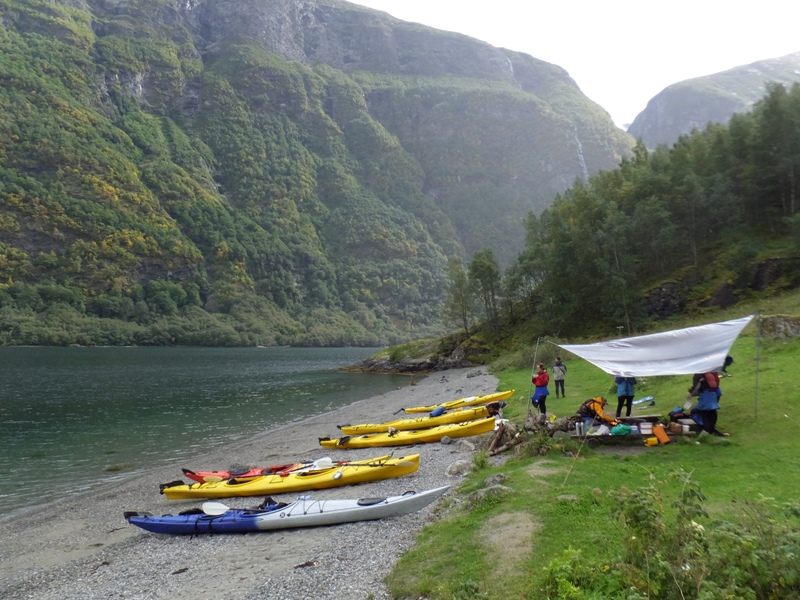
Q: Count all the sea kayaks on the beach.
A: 6